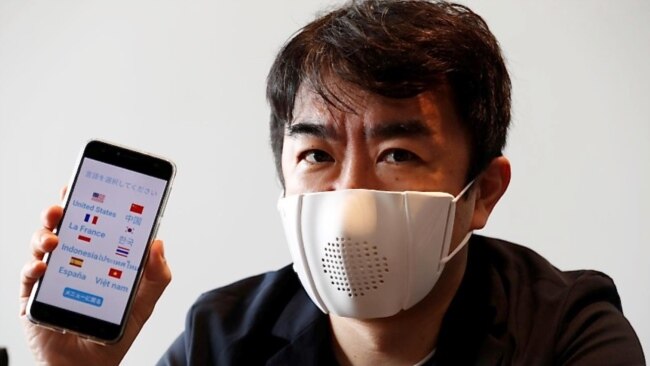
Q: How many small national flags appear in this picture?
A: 8